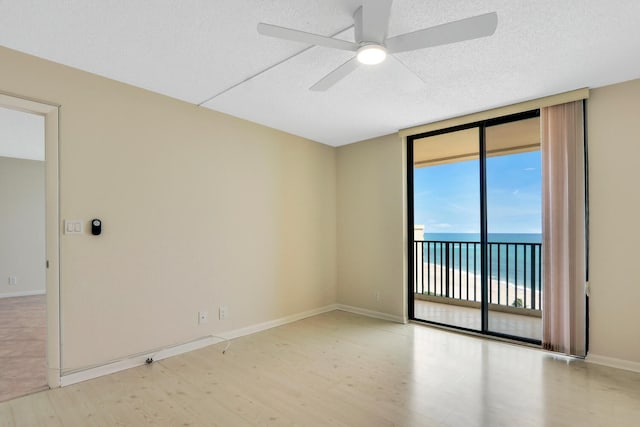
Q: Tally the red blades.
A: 0